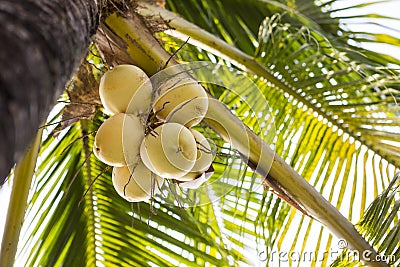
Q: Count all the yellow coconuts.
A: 6